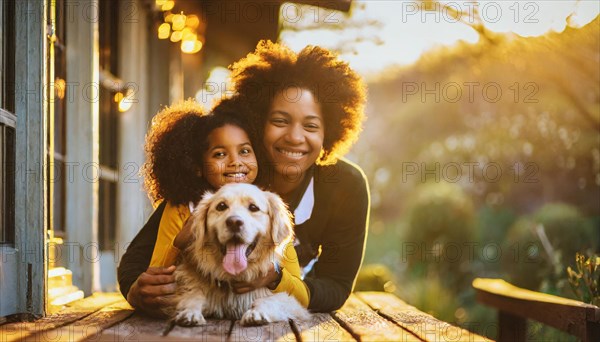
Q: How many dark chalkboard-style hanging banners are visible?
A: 0